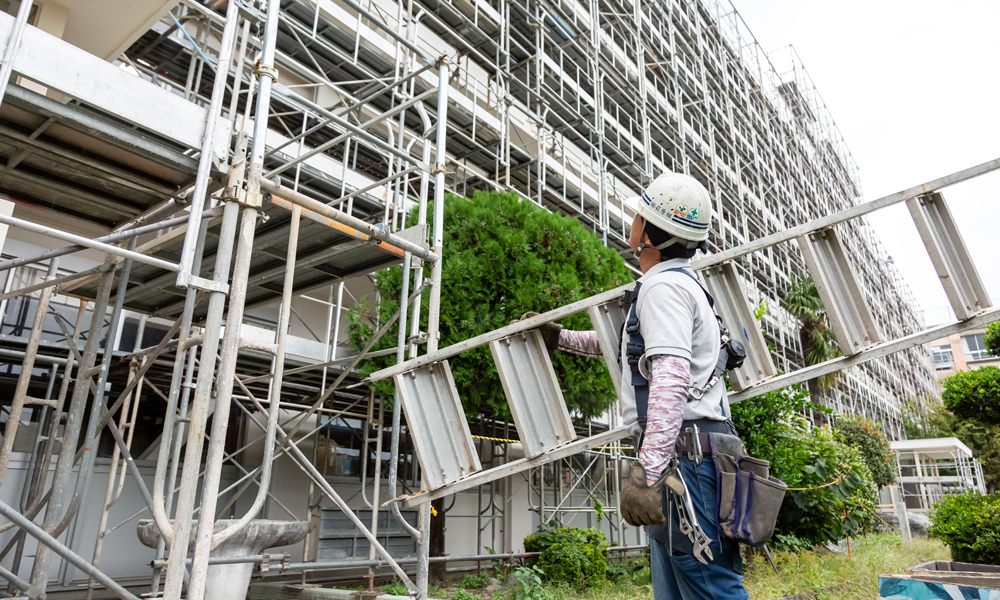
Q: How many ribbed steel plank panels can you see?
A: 6